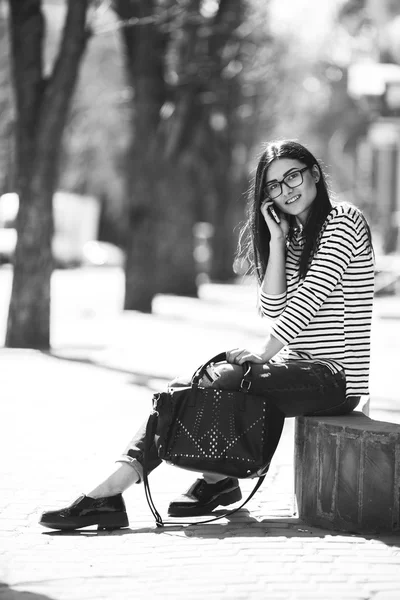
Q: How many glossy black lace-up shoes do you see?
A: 2